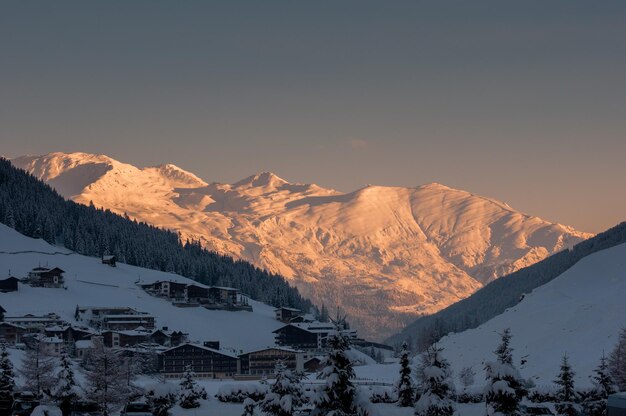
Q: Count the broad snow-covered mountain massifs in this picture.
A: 1